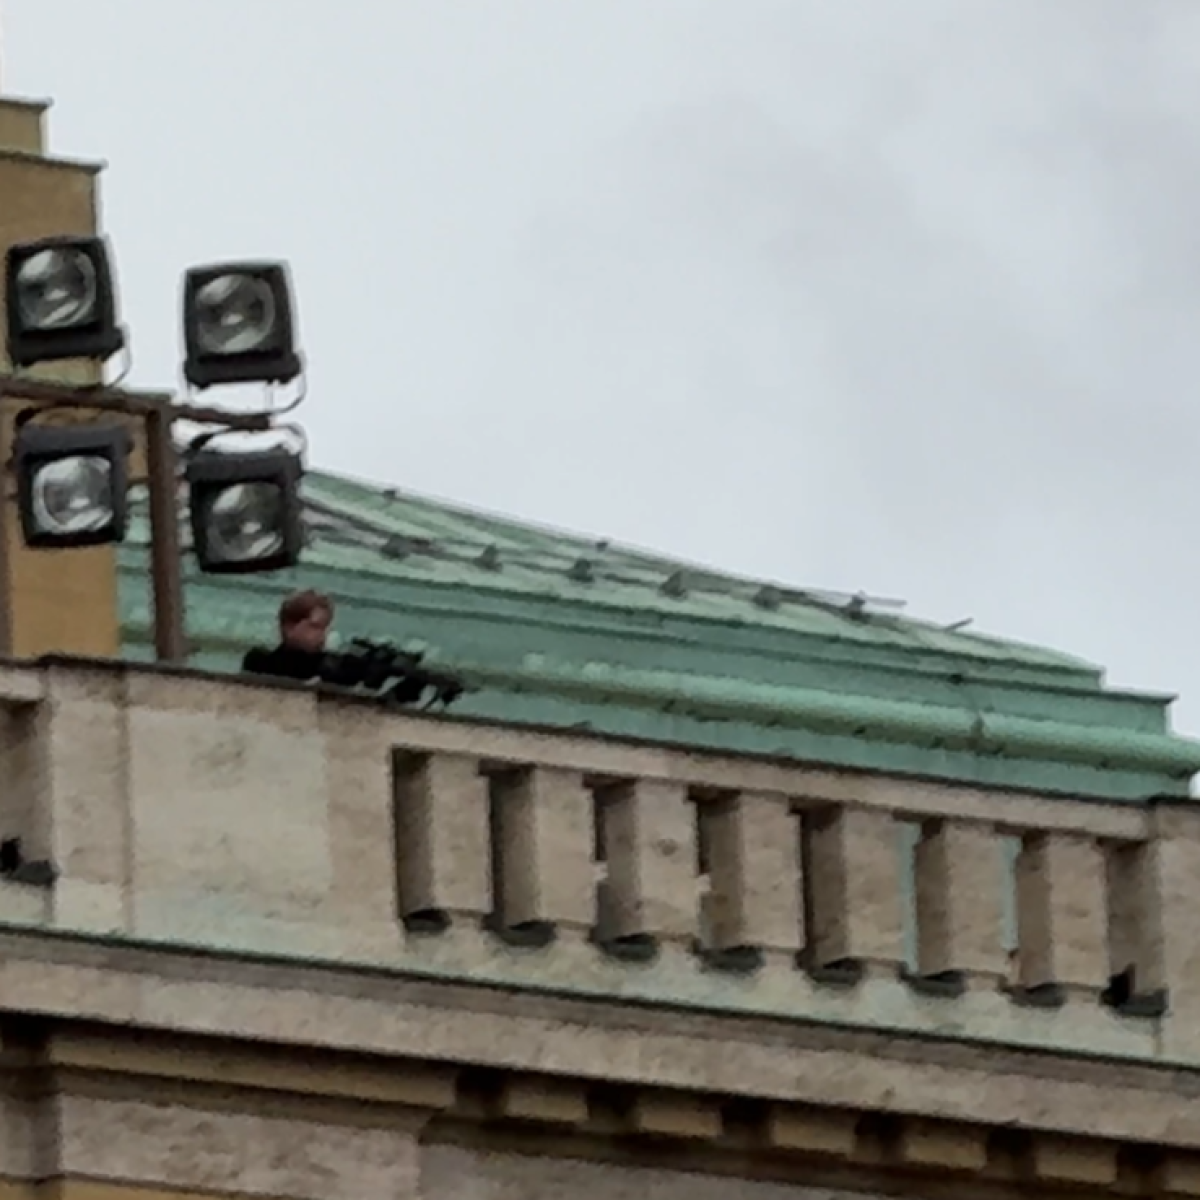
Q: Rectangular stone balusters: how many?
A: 7